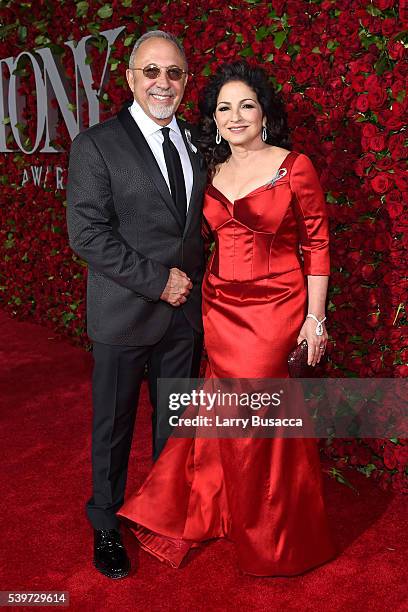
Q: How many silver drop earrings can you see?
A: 2